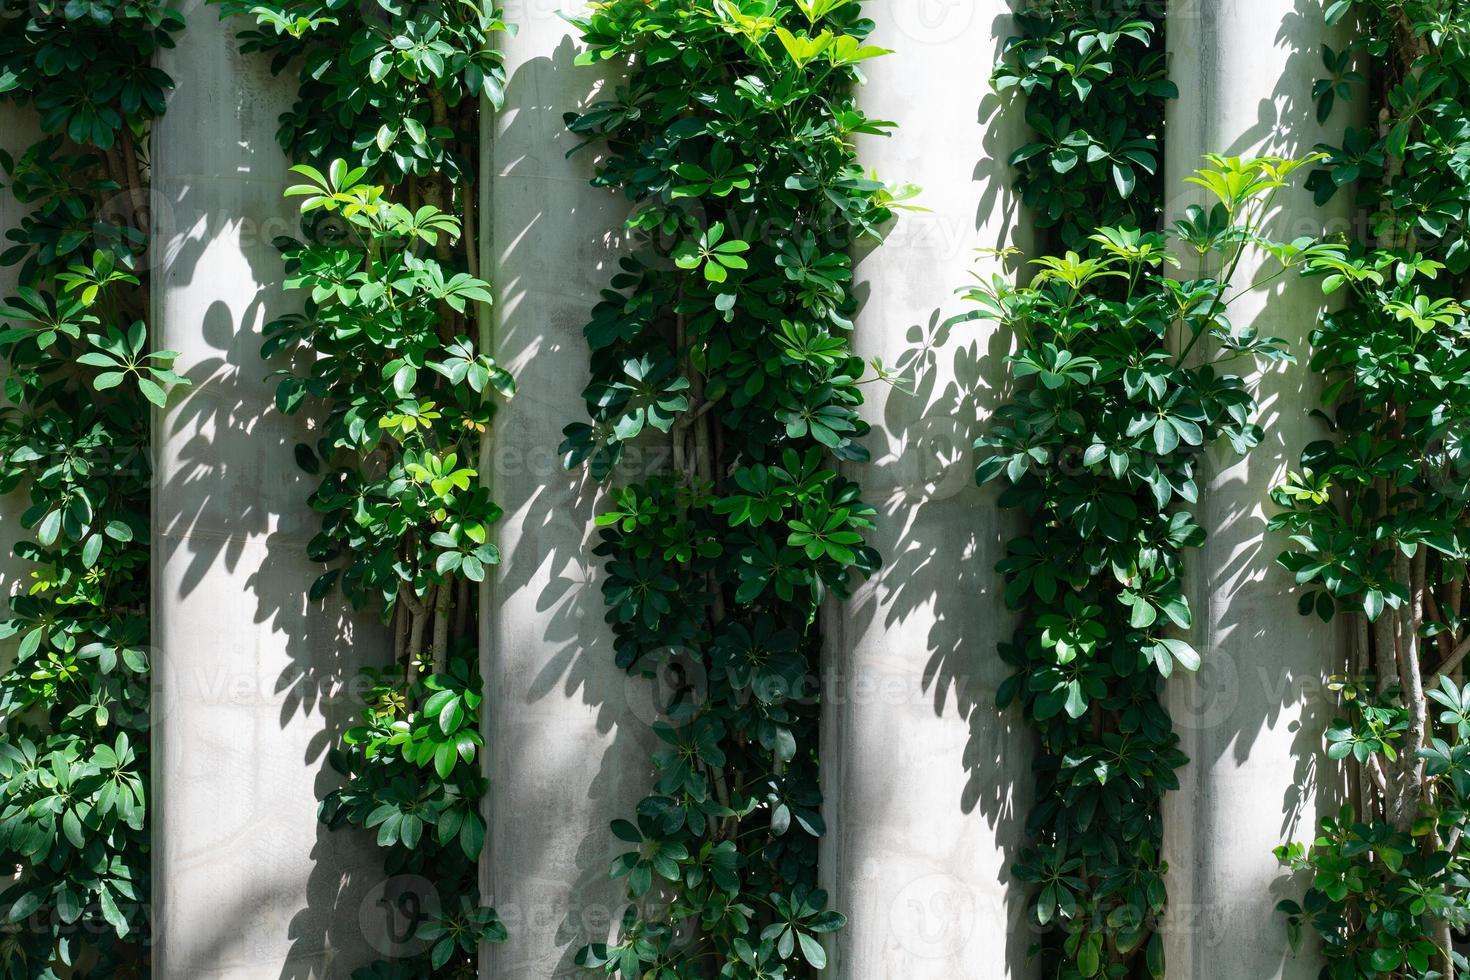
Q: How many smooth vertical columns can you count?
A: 4